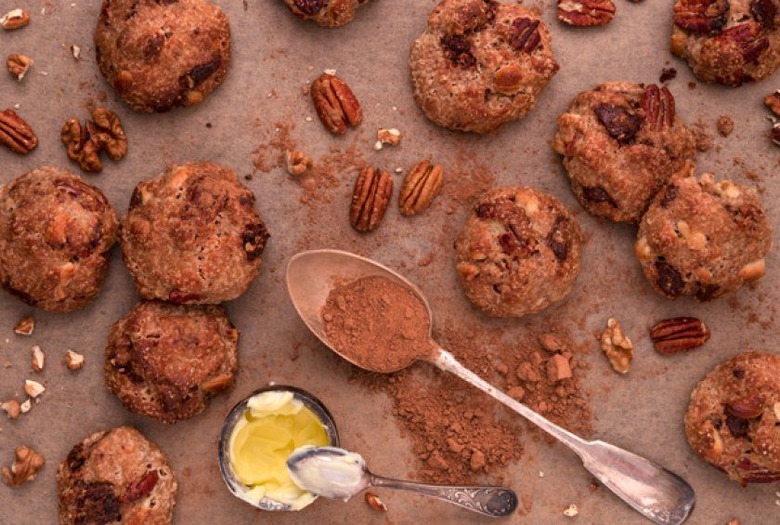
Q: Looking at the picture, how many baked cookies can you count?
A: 12